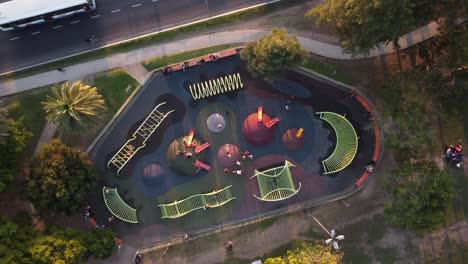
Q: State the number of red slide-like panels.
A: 5